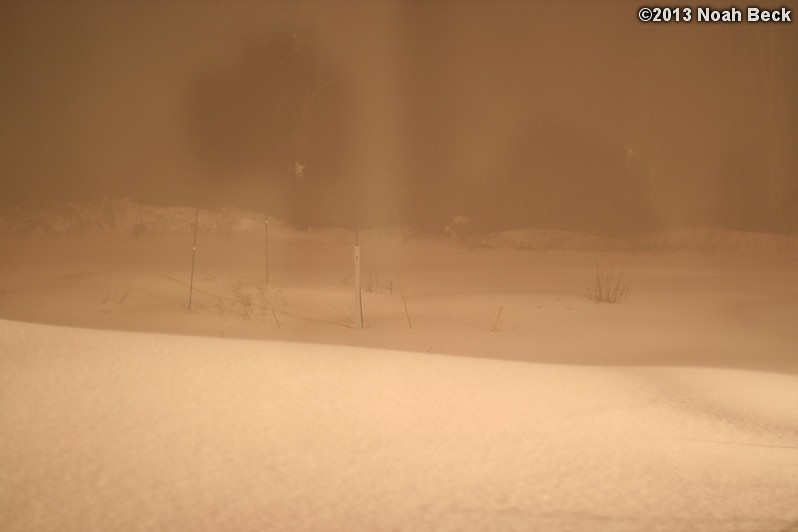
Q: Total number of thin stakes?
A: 3